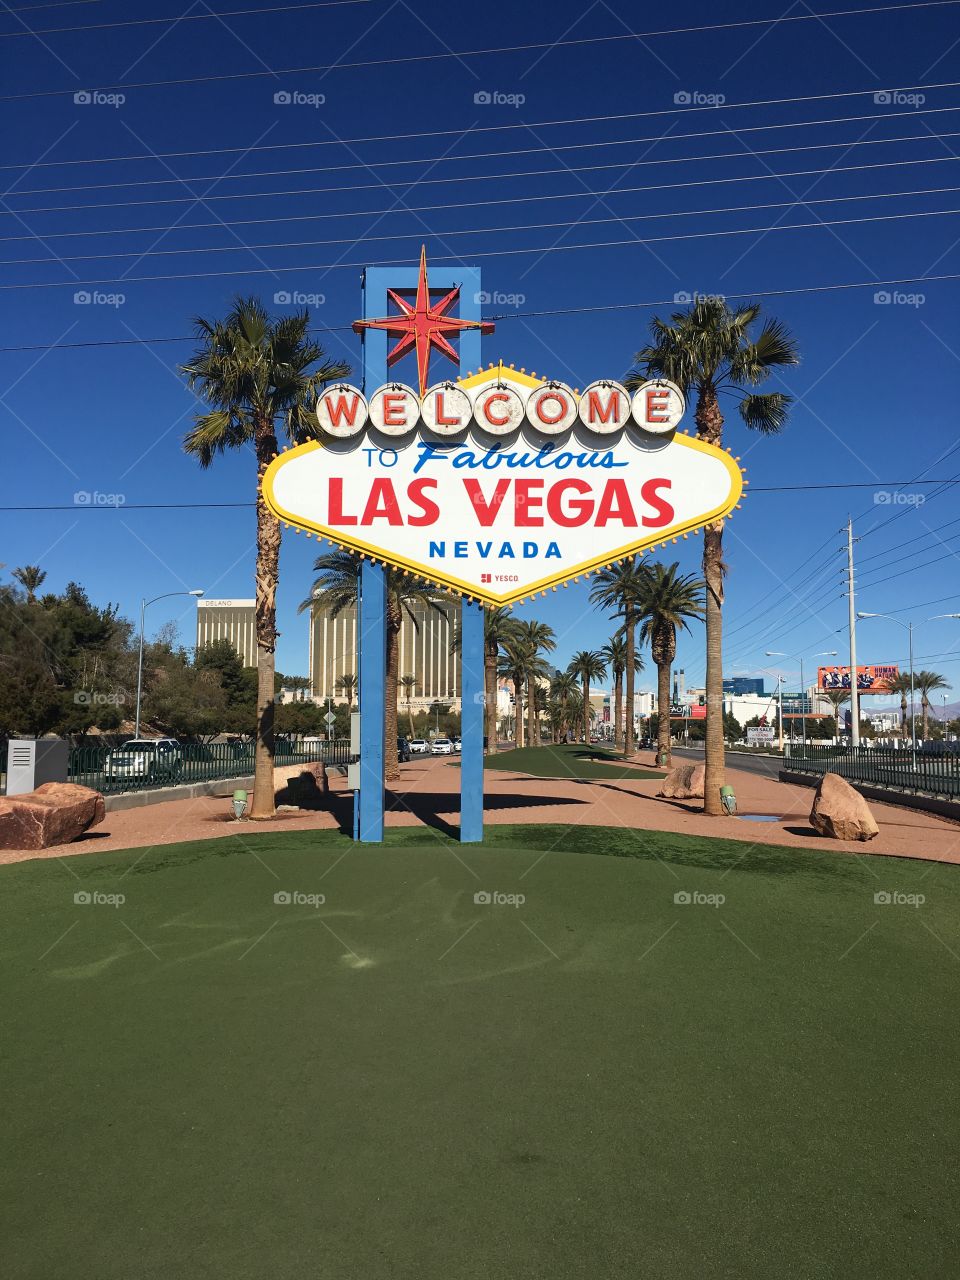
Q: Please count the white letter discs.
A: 7